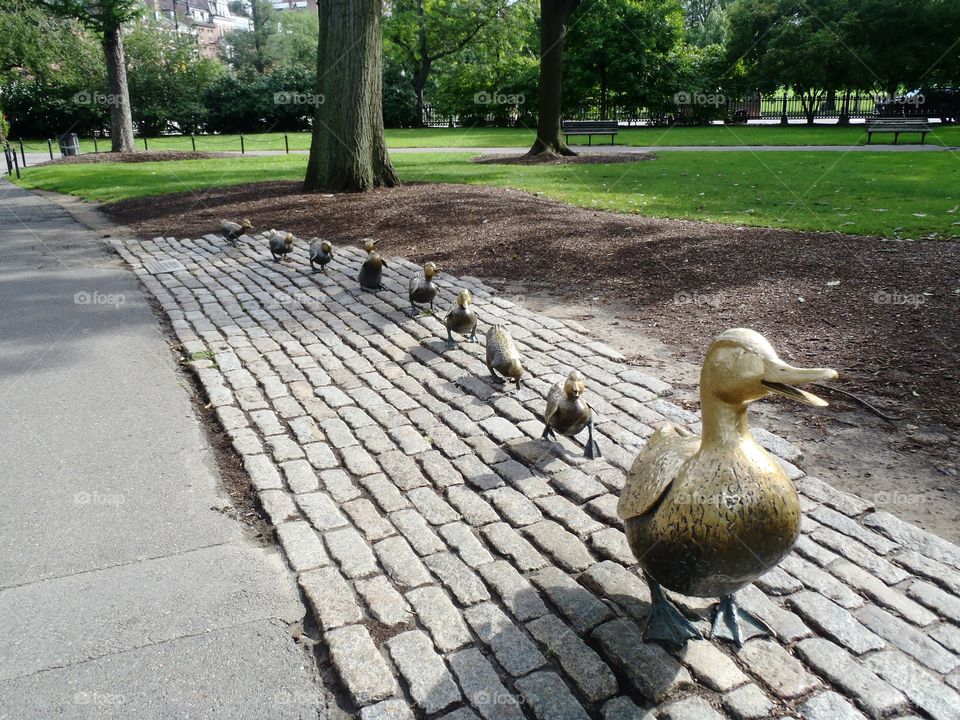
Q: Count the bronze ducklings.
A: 8